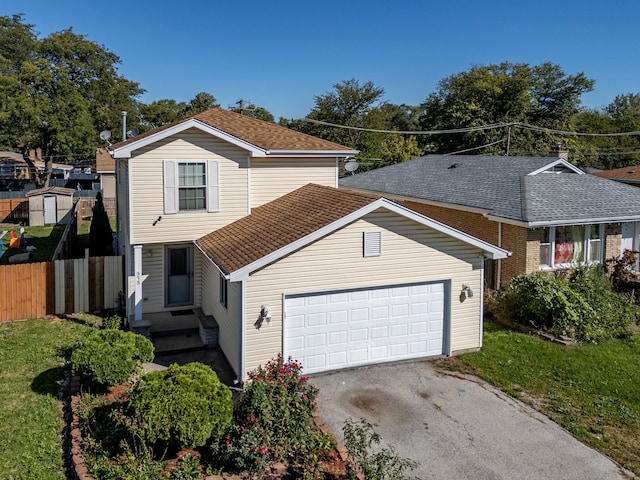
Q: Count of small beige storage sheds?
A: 1